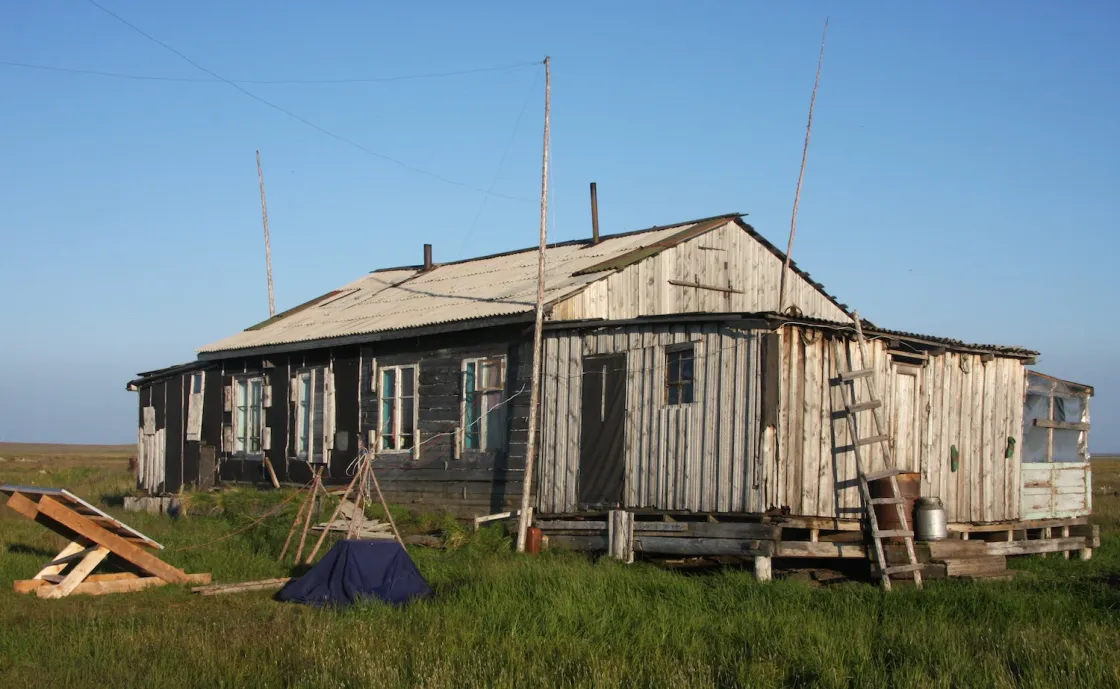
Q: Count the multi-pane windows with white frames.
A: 4